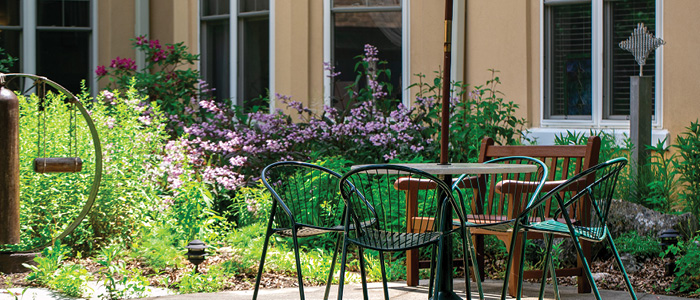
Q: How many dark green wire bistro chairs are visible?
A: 4